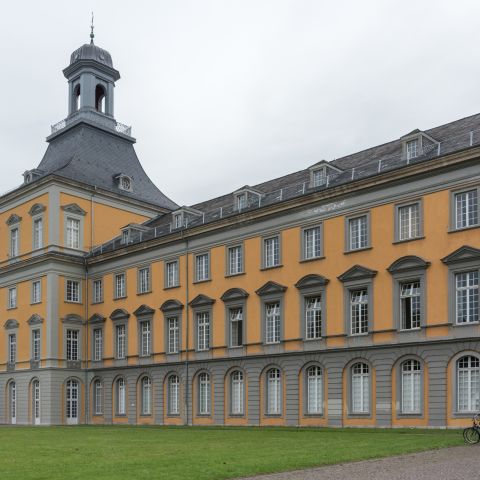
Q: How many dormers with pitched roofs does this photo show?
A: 5